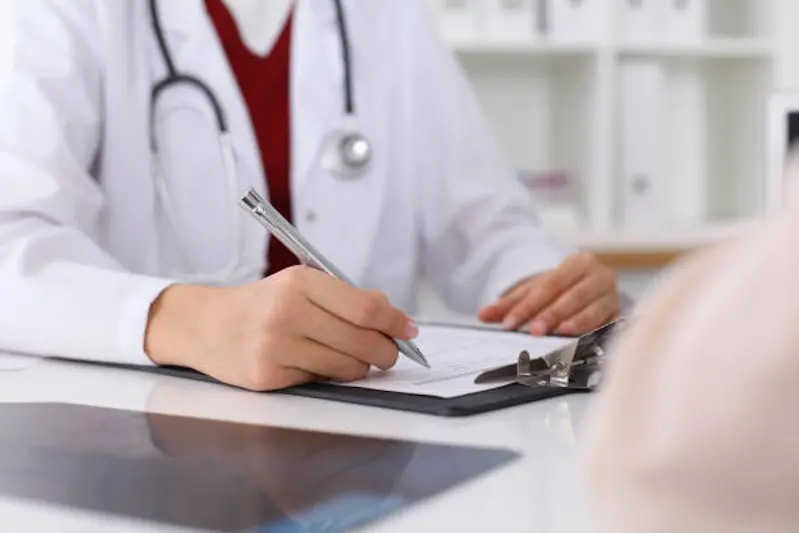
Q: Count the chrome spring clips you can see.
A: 1